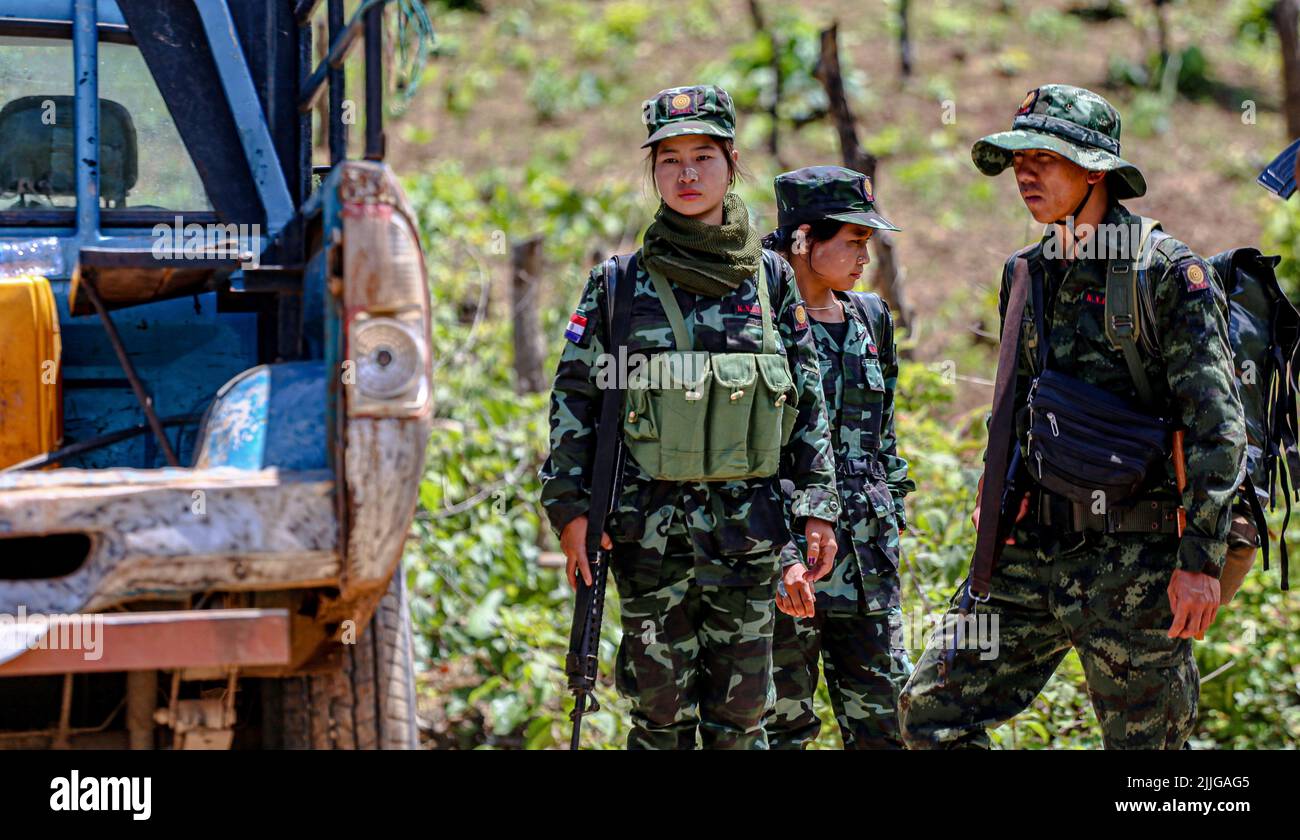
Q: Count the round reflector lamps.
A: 1